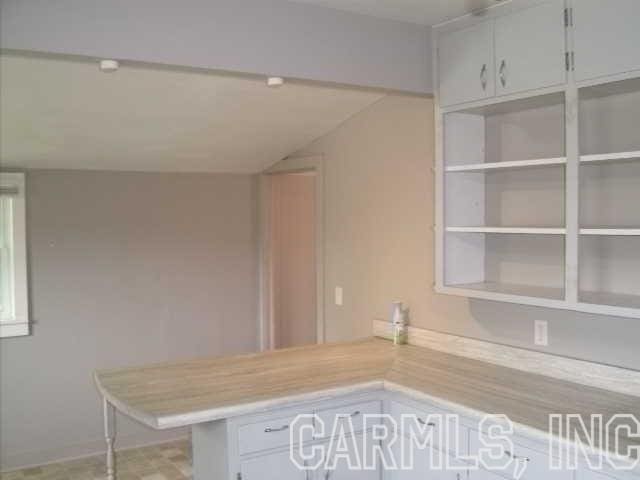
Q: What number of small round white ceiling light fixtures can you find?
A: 2